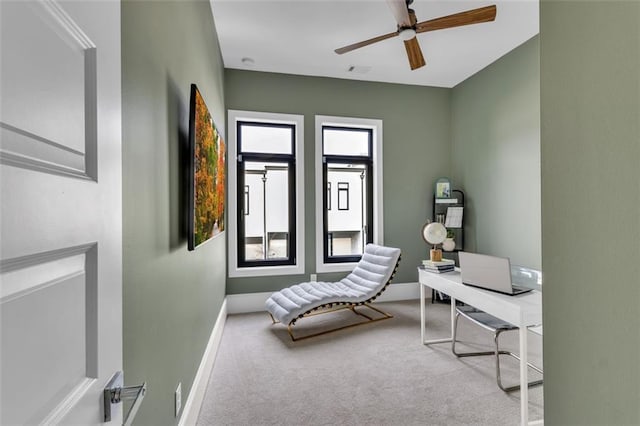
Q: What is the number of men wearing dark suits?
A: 0